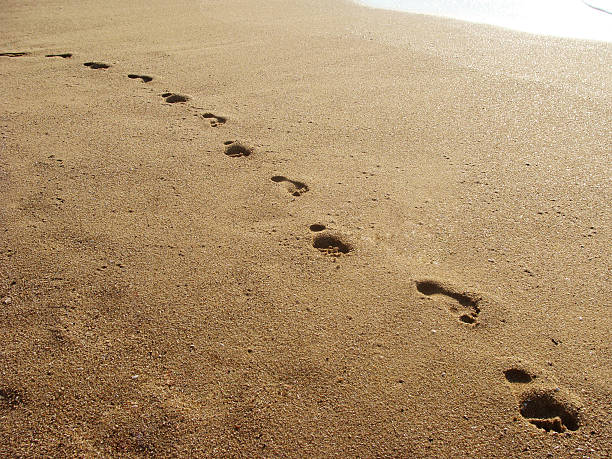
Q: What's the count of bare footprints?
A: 11